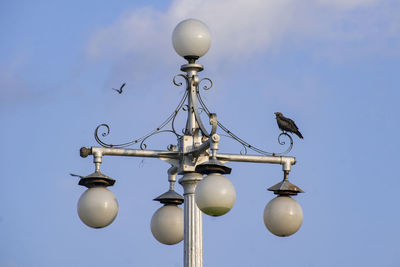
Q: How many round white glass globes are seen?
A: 5